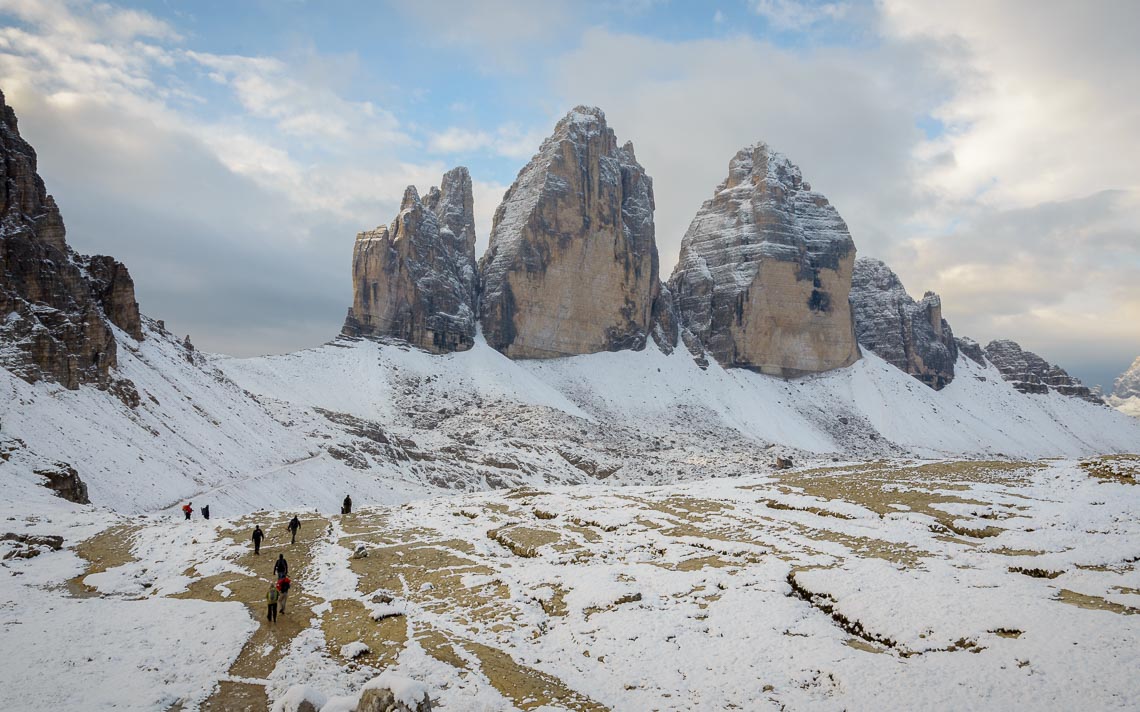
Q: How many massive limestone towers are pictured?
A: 3